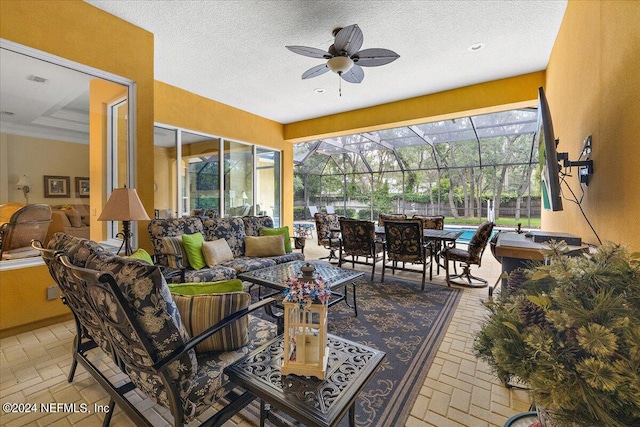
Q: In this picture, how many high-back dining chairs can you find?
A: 6